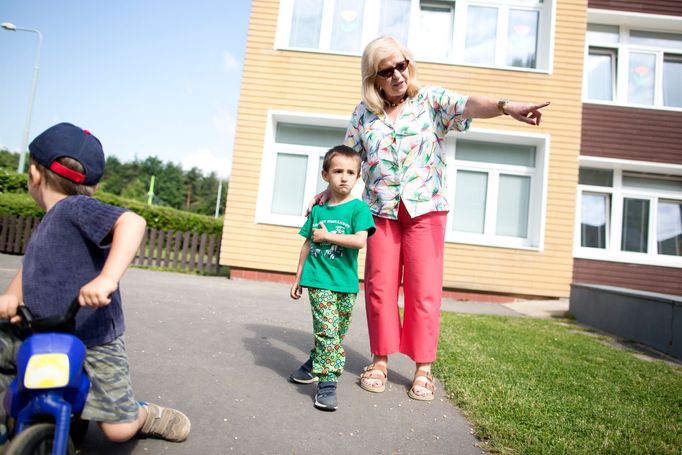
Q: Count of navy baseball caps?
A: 1